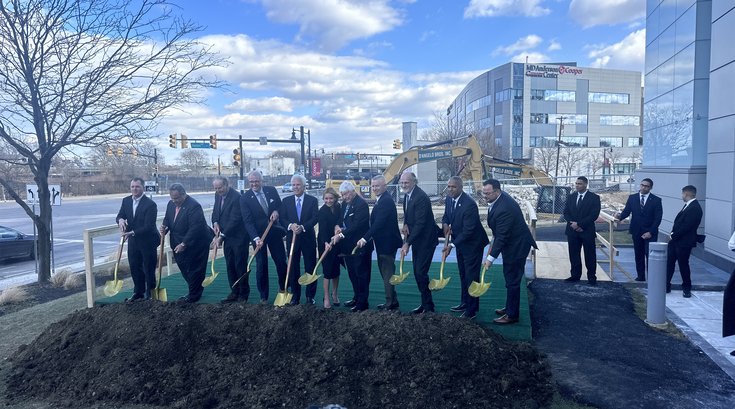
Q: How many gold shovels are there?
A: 10